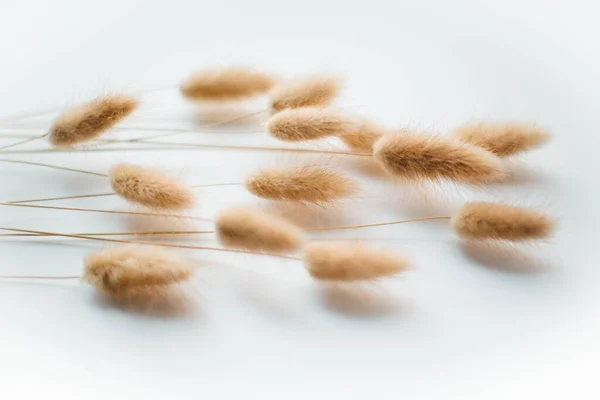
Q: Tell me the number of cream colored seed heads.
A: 13